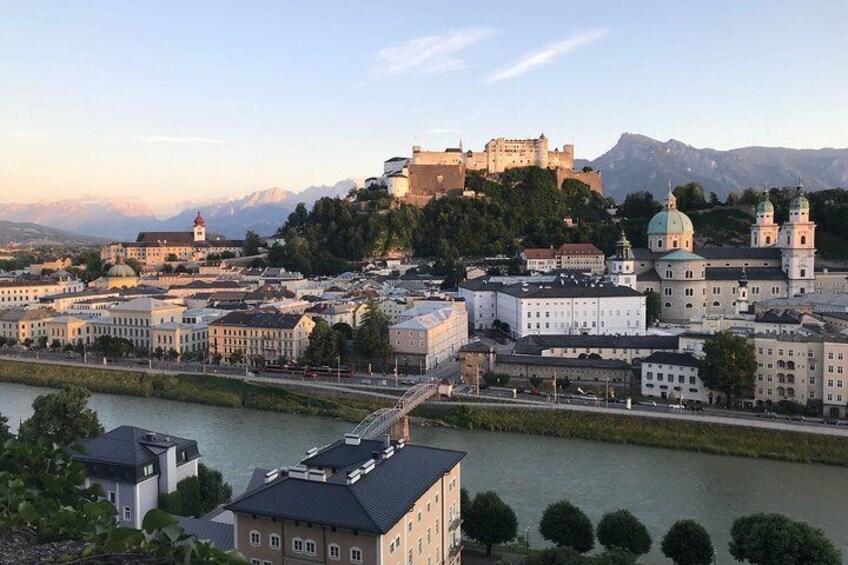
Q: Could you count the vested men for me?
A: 0